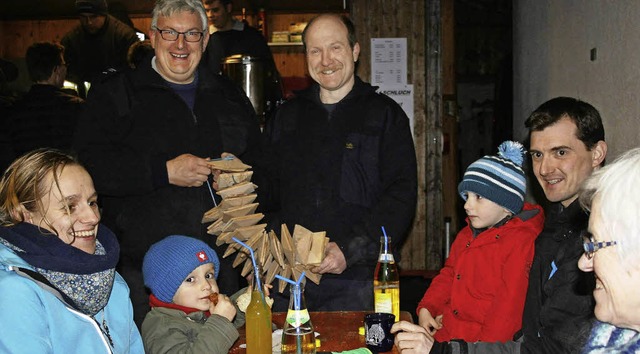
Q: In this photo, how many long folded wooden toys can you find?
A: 1